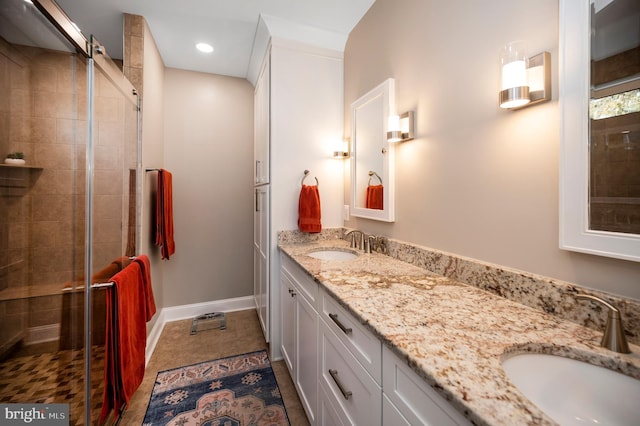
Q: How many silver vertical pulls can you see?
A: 2